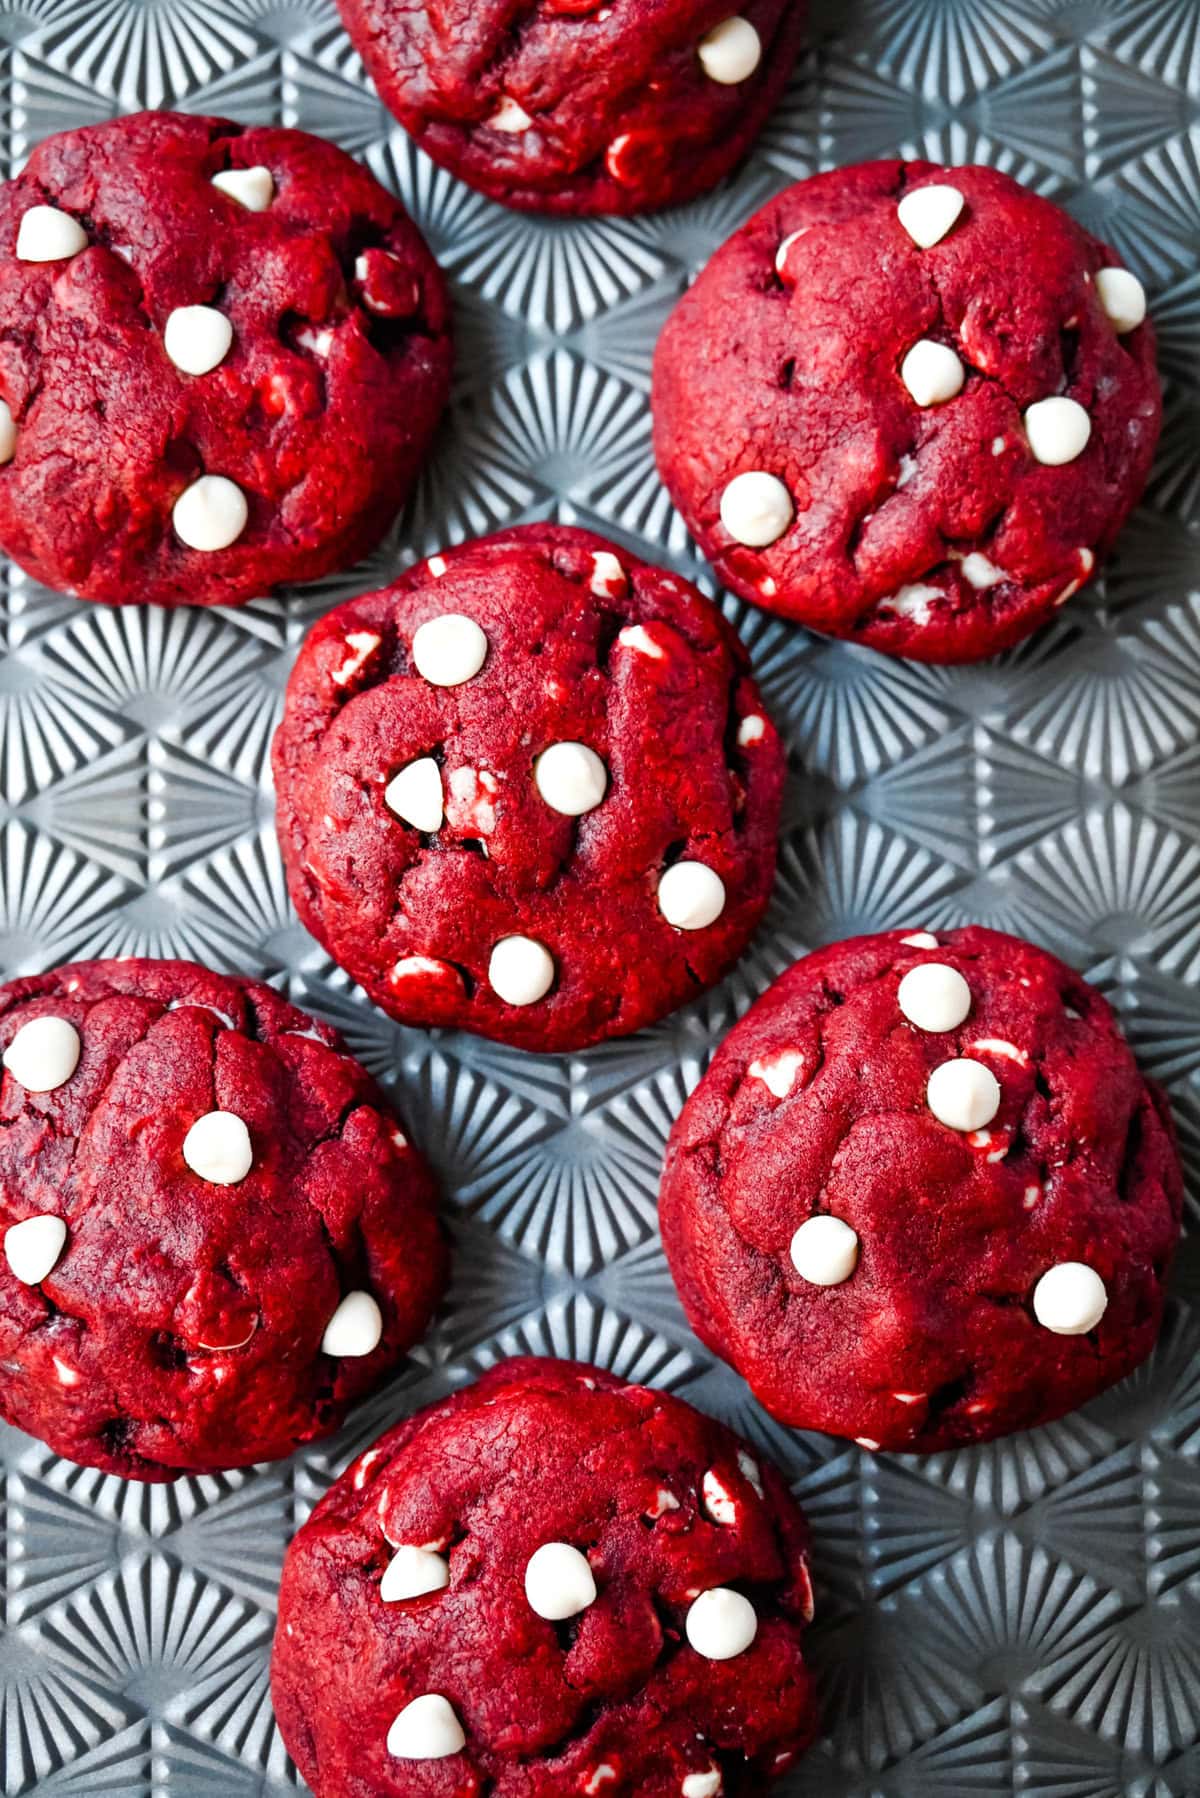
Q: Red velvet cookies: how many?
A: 7